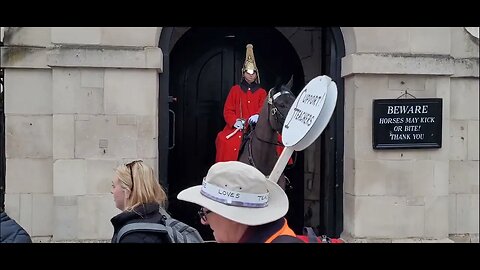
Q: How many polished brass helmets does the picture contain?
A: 1